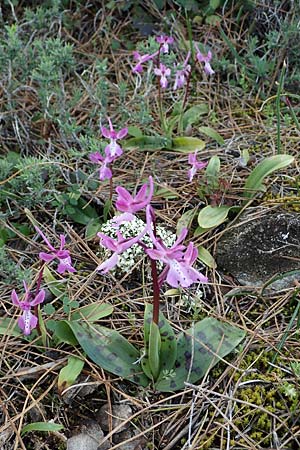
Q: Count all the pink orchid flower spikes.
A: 6